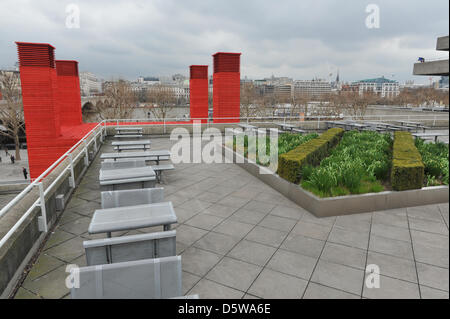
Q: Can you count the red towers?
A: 4